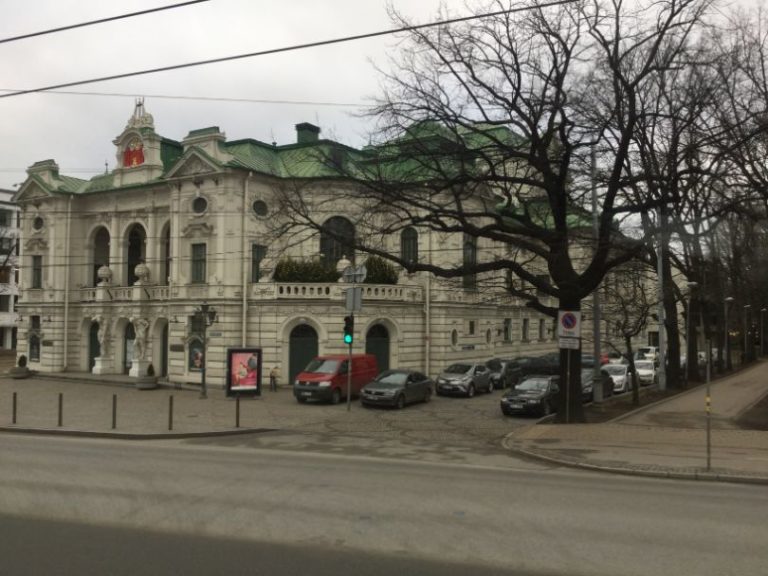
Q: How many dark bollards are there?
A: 5